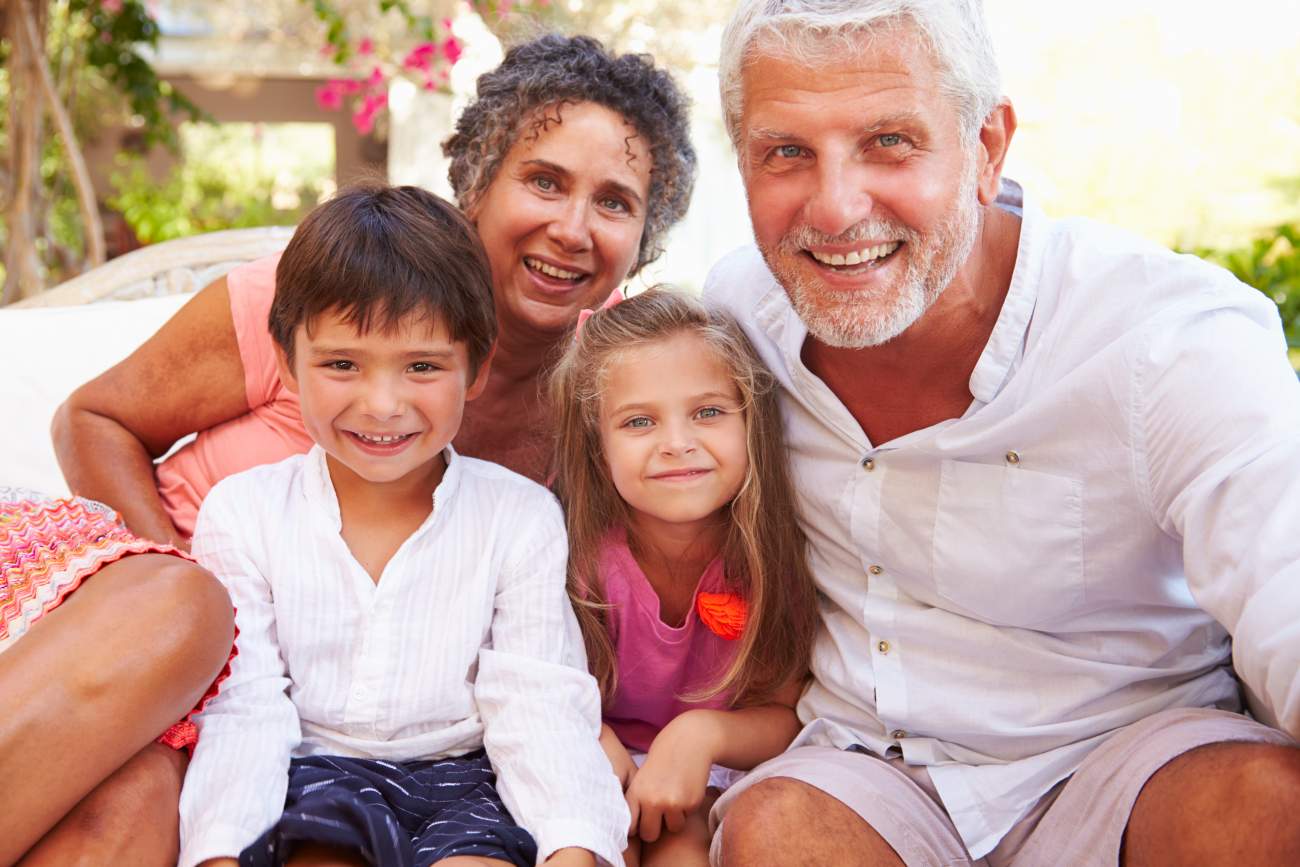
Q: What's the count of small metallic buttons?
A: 5